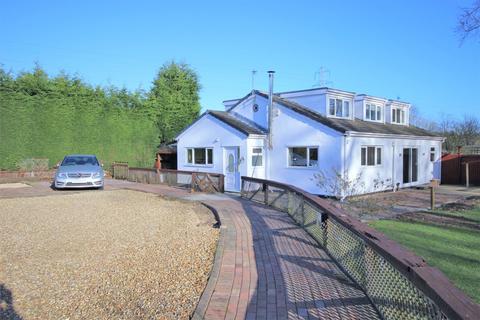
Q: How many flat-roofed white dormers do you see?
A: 3